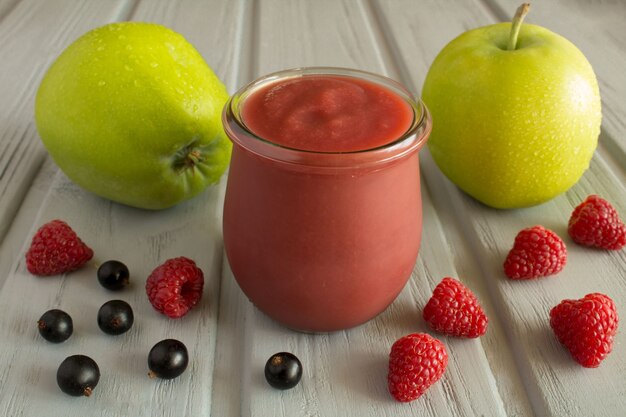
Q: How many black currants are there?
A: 6